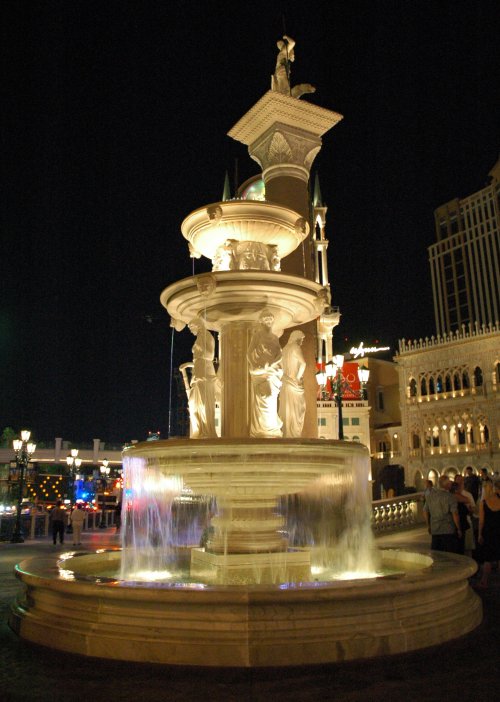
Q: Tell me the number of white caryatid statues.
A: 3